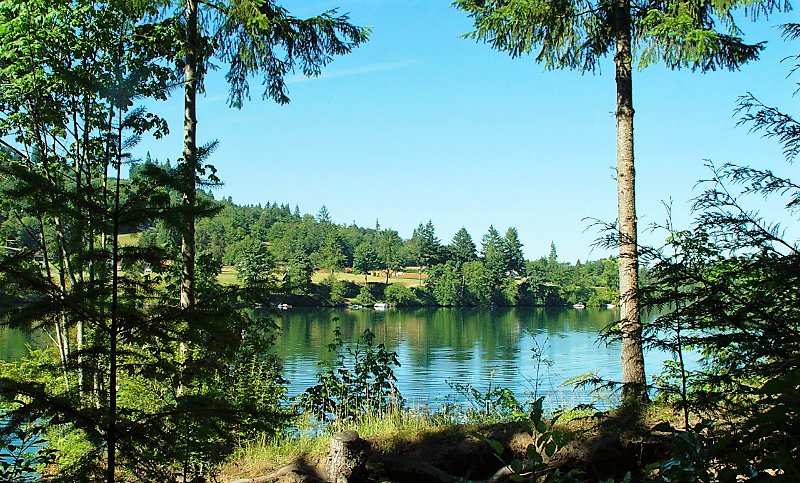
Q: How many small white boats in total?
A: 5